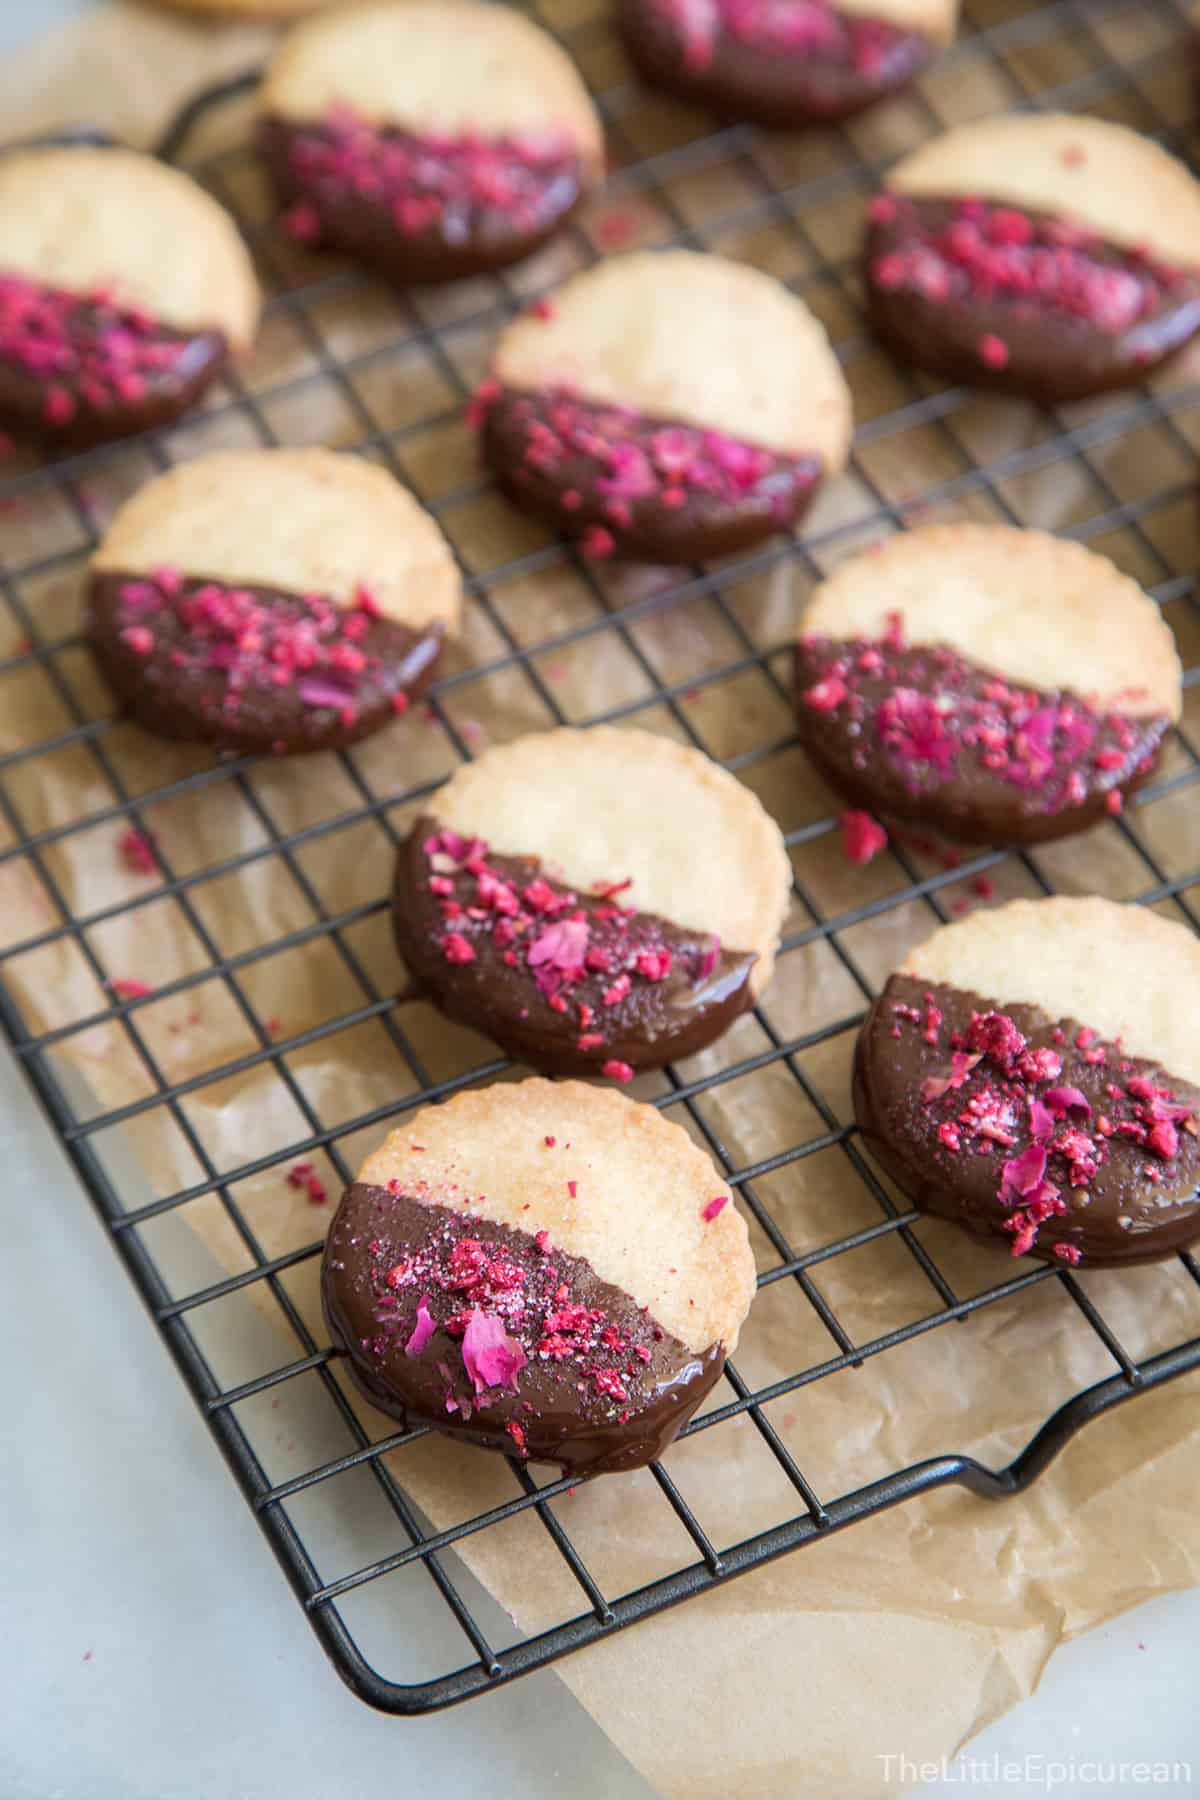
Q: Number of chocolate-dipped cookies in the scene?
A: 10